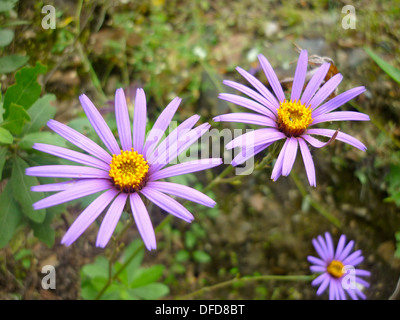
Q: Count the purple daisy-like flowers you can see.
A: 3